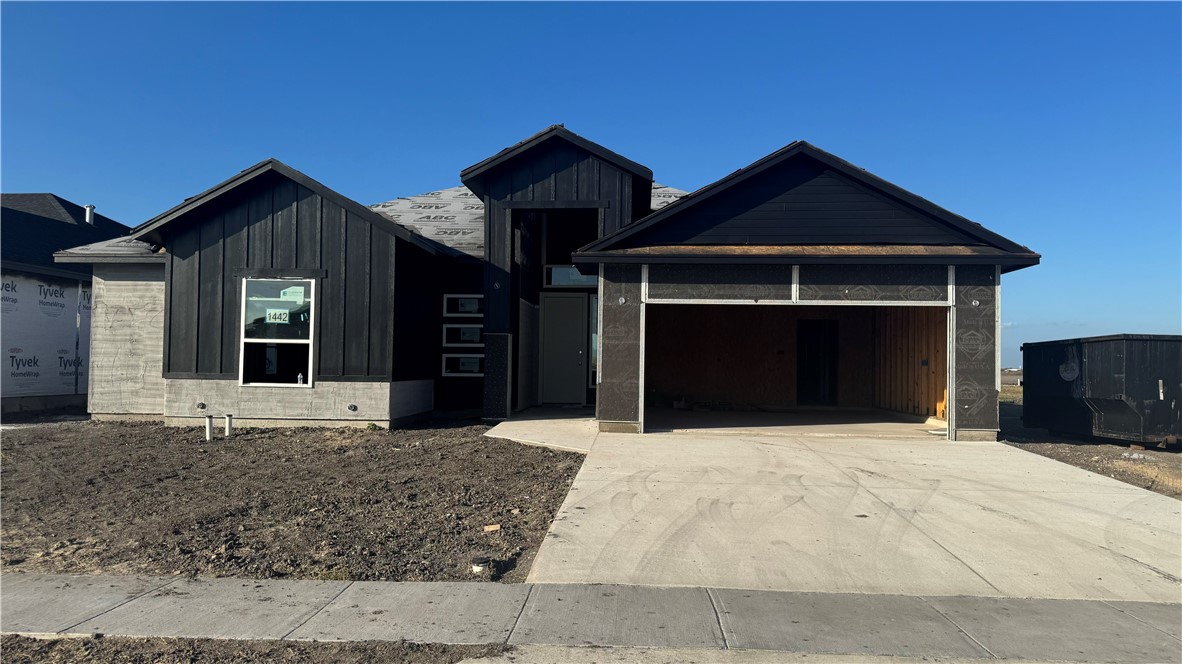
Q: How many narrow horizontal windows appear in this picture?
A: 3